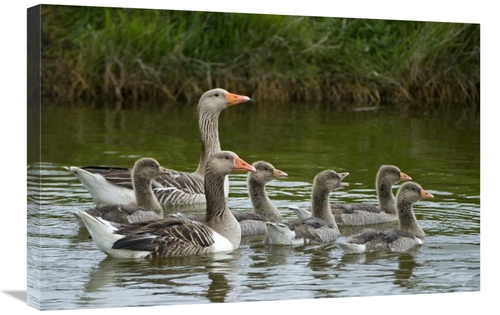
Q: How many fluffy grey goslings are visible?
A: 5